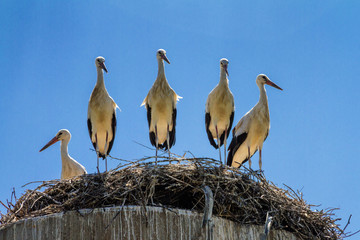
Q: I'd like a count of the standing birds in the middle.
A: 3